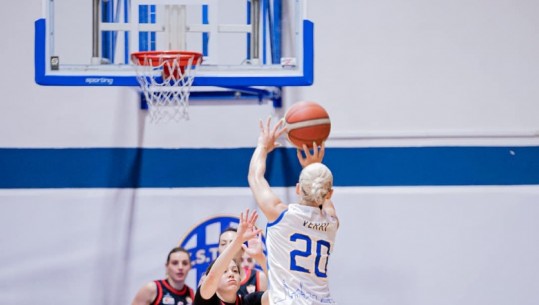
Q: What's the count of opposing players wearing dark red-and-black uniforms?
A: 3